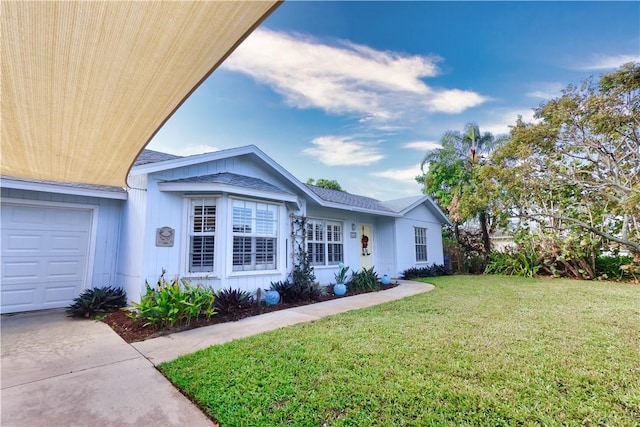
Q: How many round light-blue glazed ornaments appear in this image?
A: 3